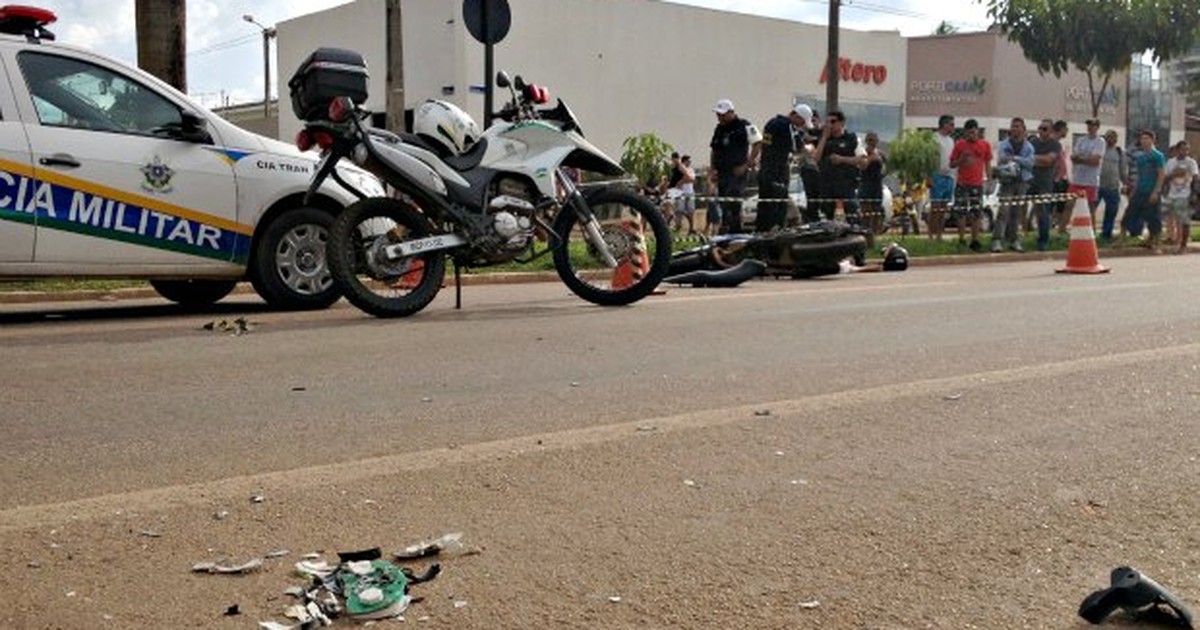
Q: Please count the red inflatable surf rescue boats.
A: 0